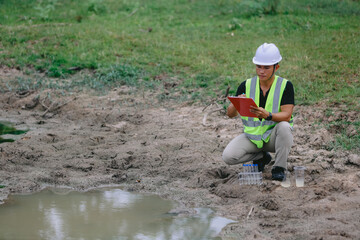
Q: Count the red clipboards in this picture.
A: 1